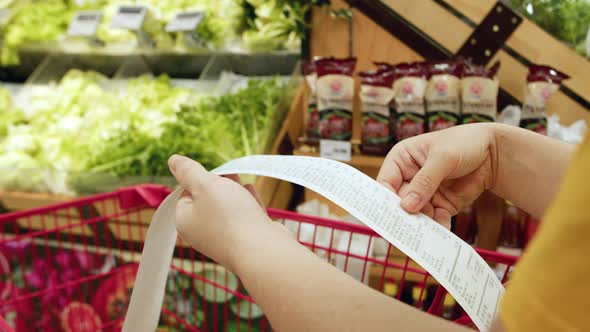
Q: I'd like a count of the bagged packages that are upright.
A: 7